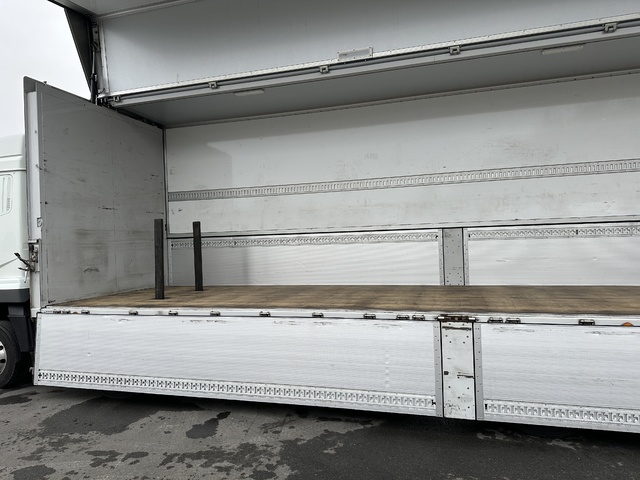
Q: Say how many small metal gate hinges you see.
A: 14